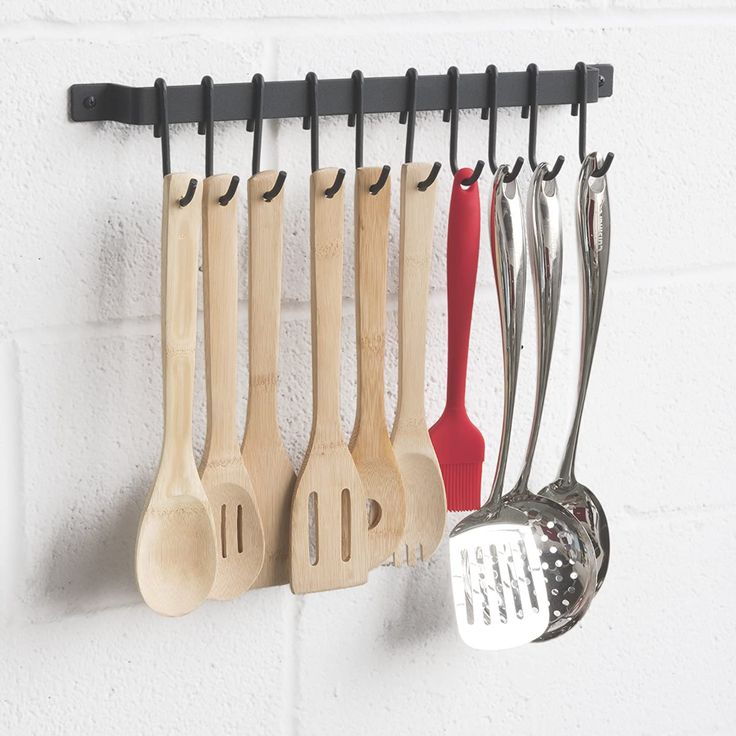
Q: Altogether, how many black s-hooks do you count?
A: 10